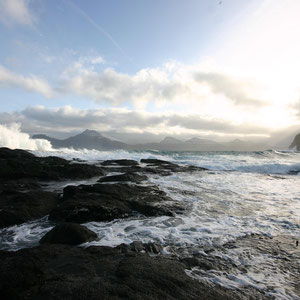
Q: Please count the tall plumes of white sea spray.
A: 1